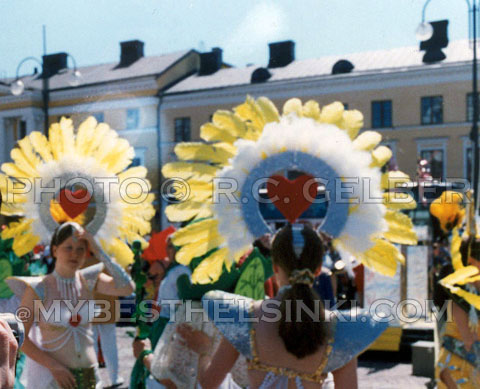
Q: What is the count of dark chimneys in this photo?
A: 5